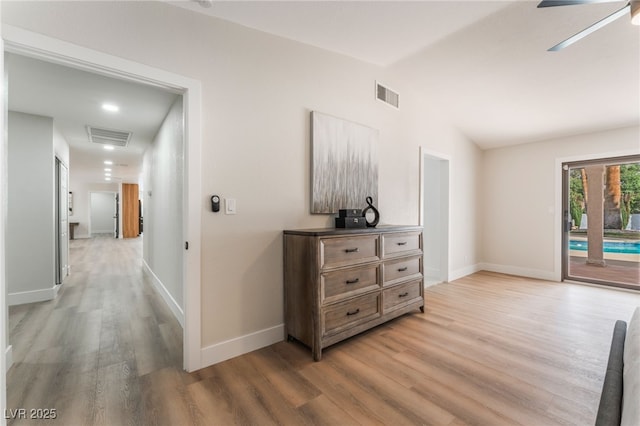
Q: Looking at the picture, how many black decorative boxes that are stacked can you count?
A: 2